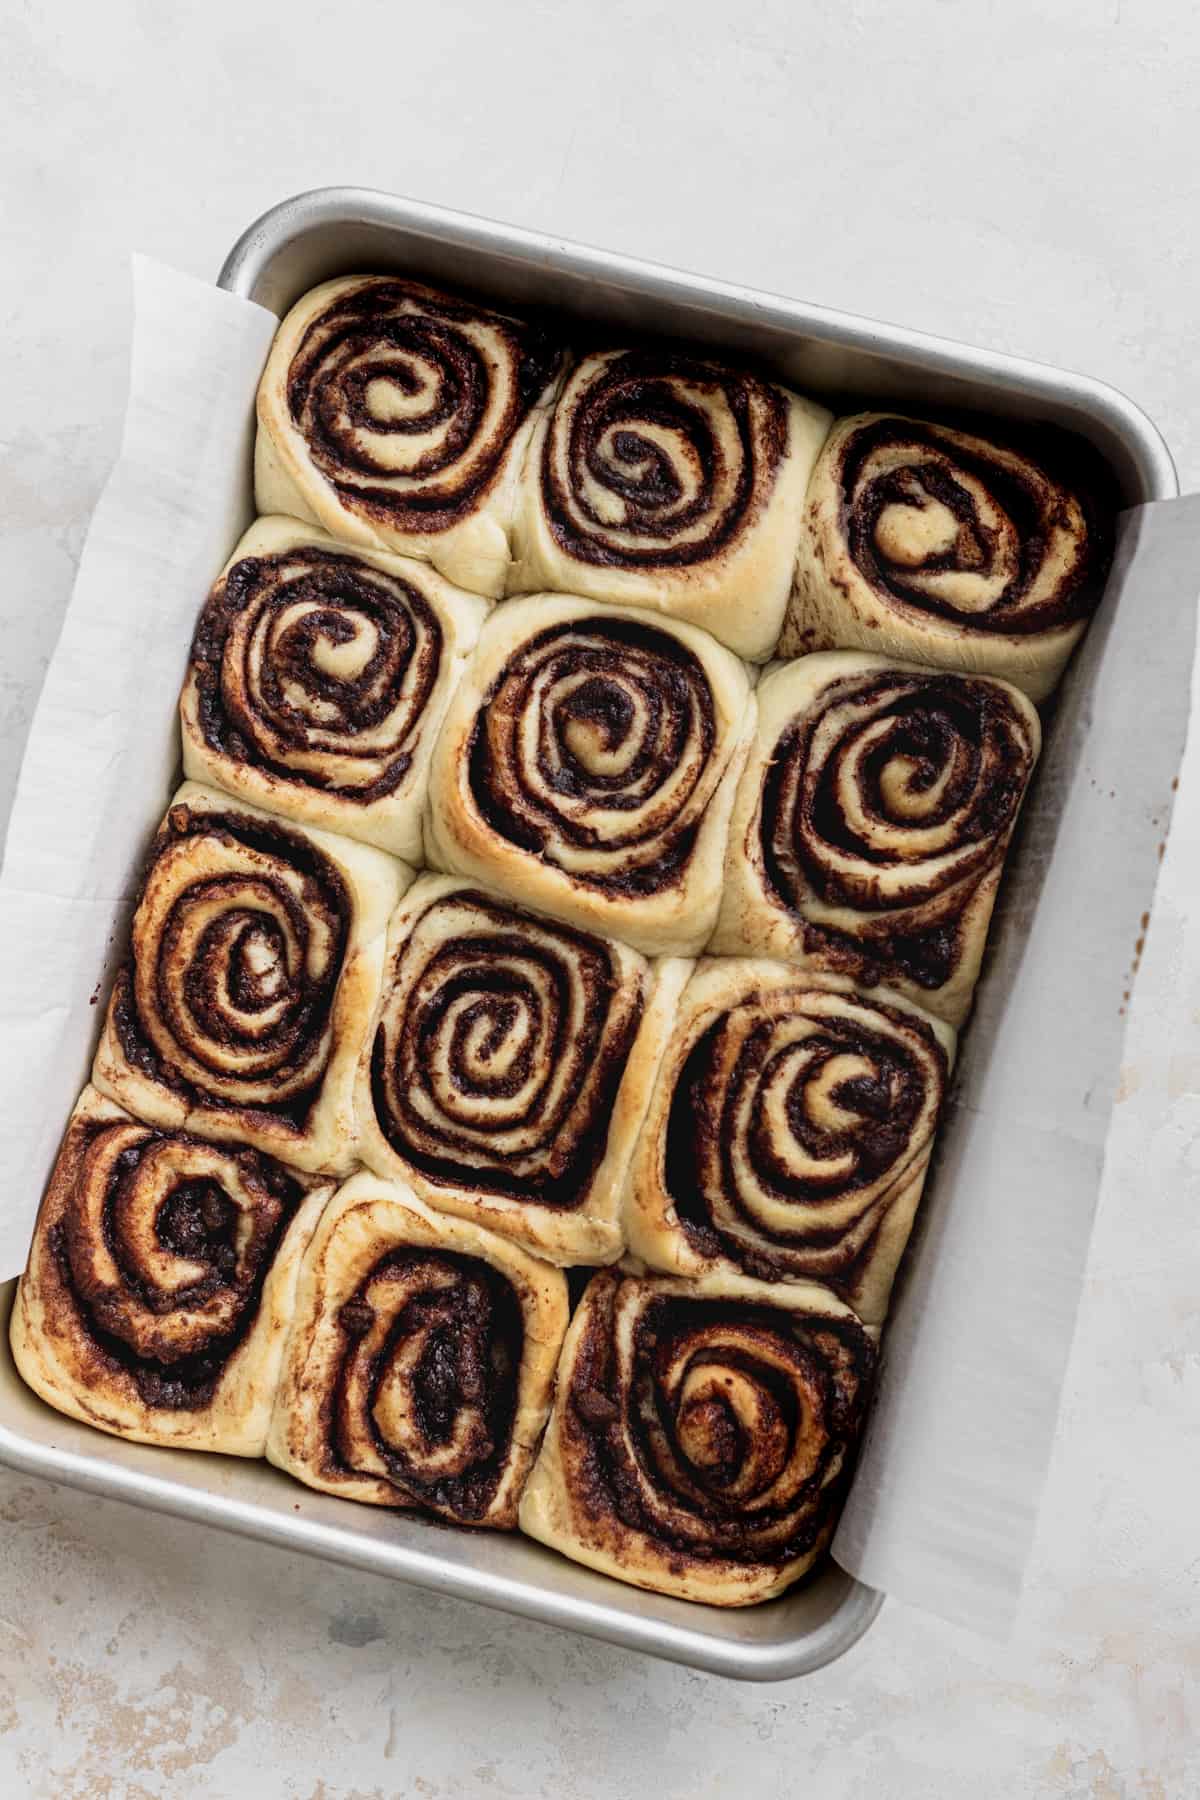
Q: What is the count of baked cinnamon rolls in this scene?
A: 12